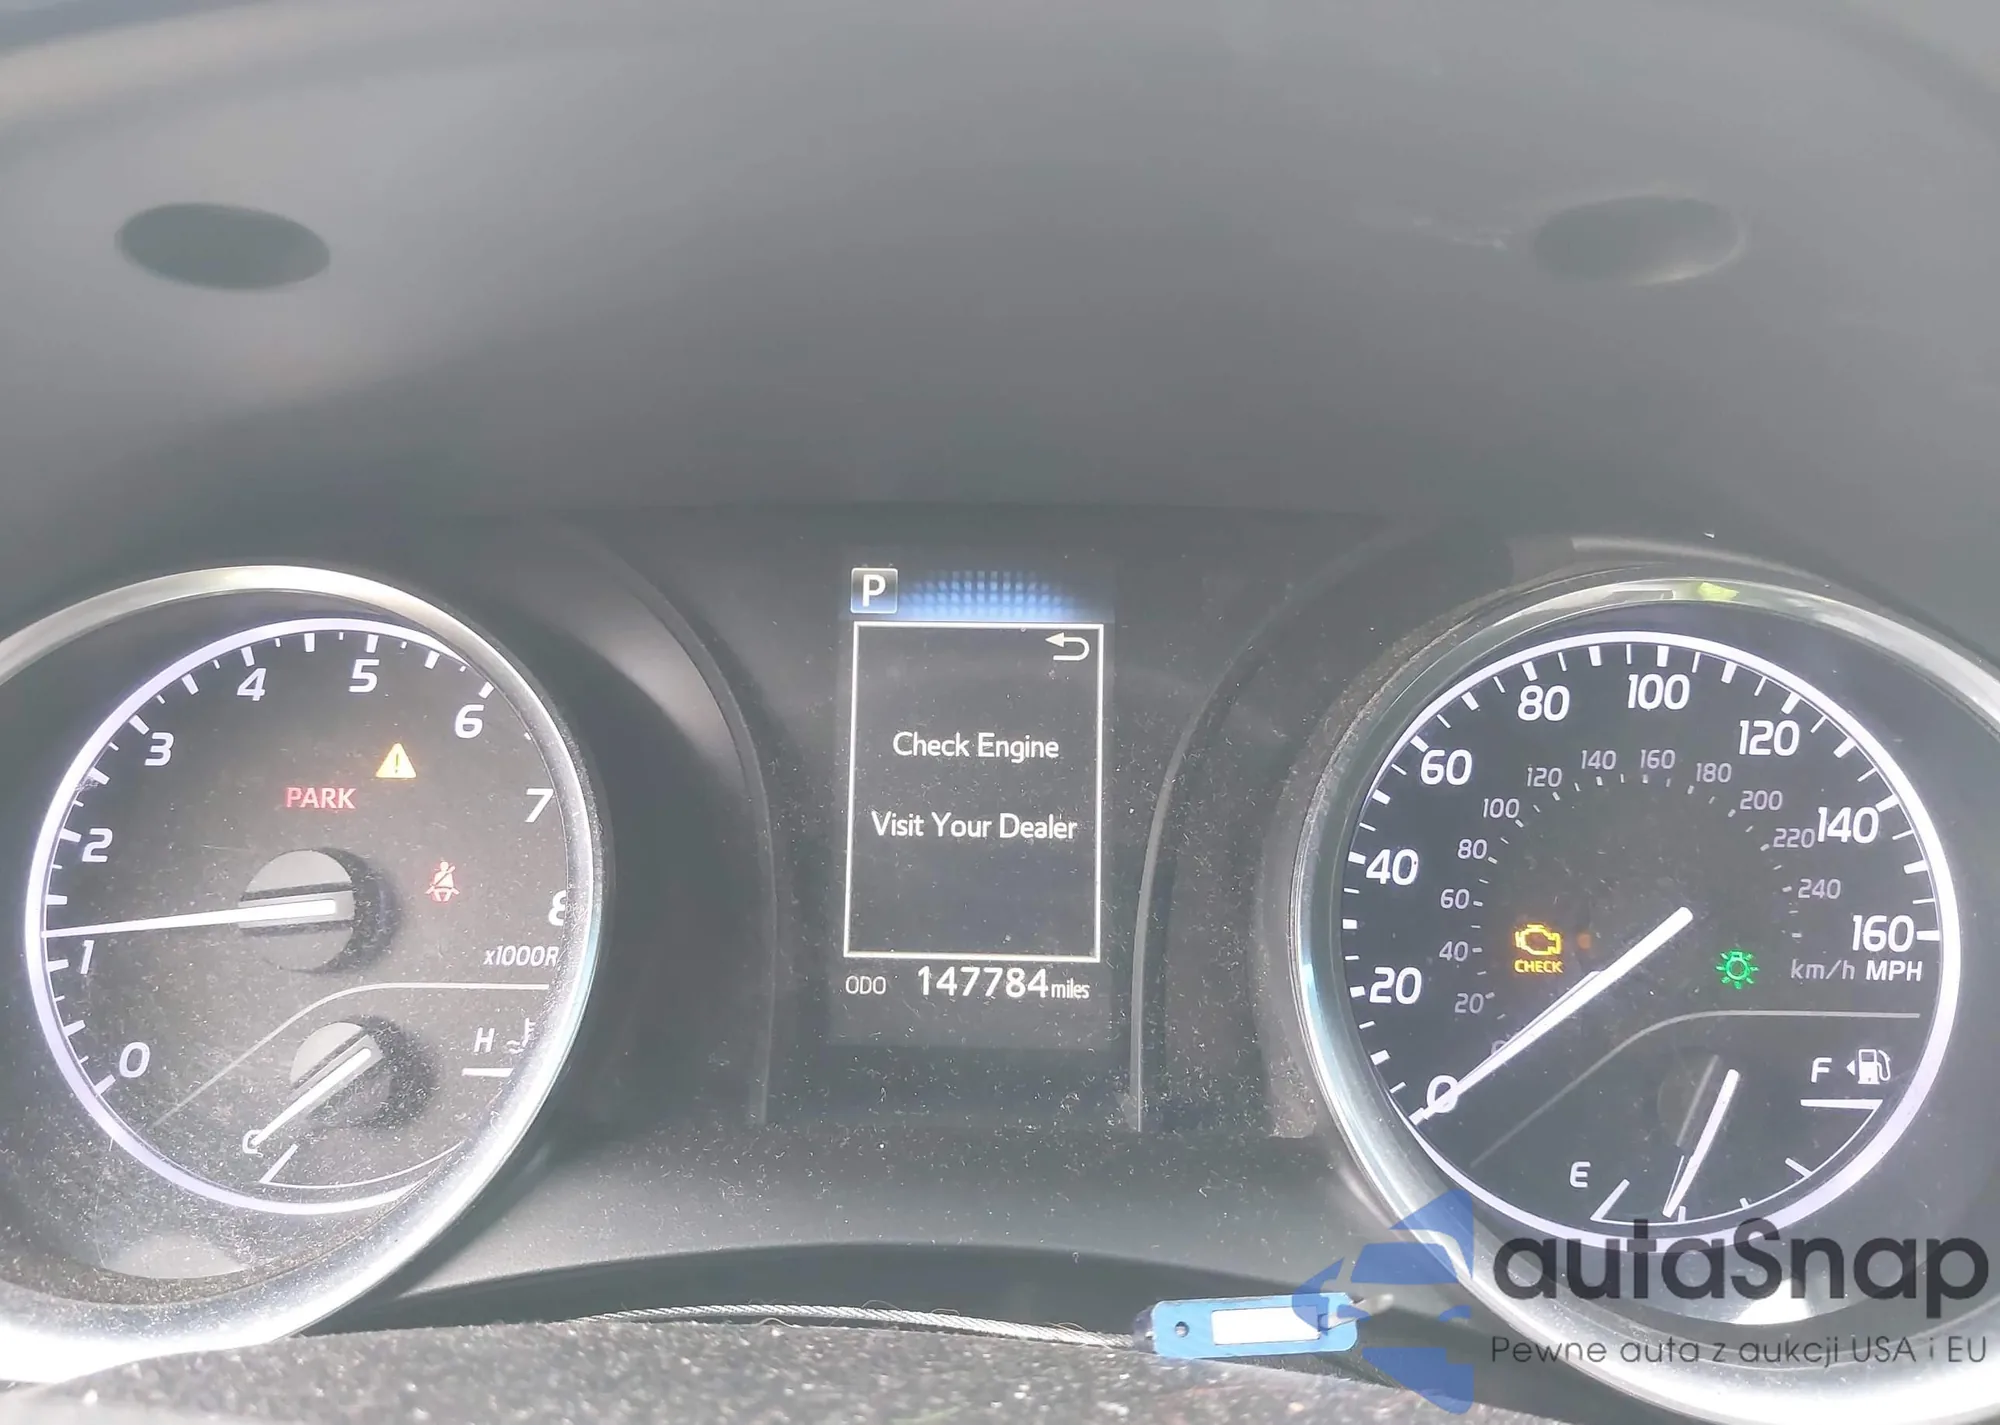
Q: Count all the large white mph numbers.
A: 9